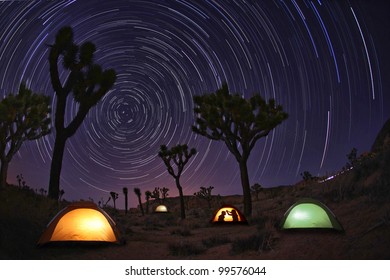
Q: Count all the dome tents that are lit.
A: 4